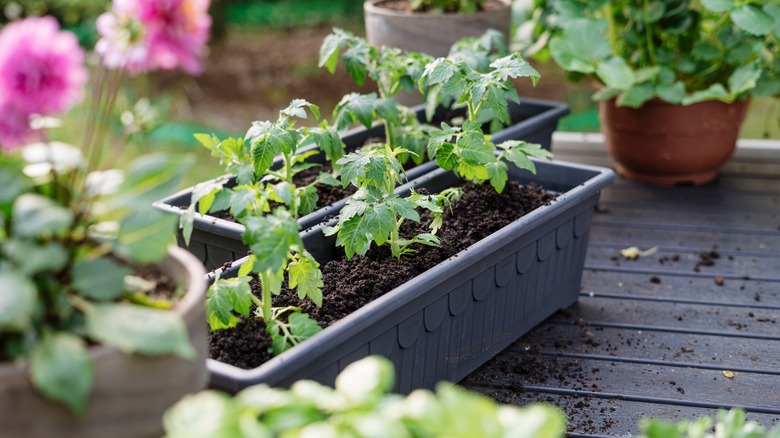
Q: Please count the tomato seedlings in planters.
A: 6